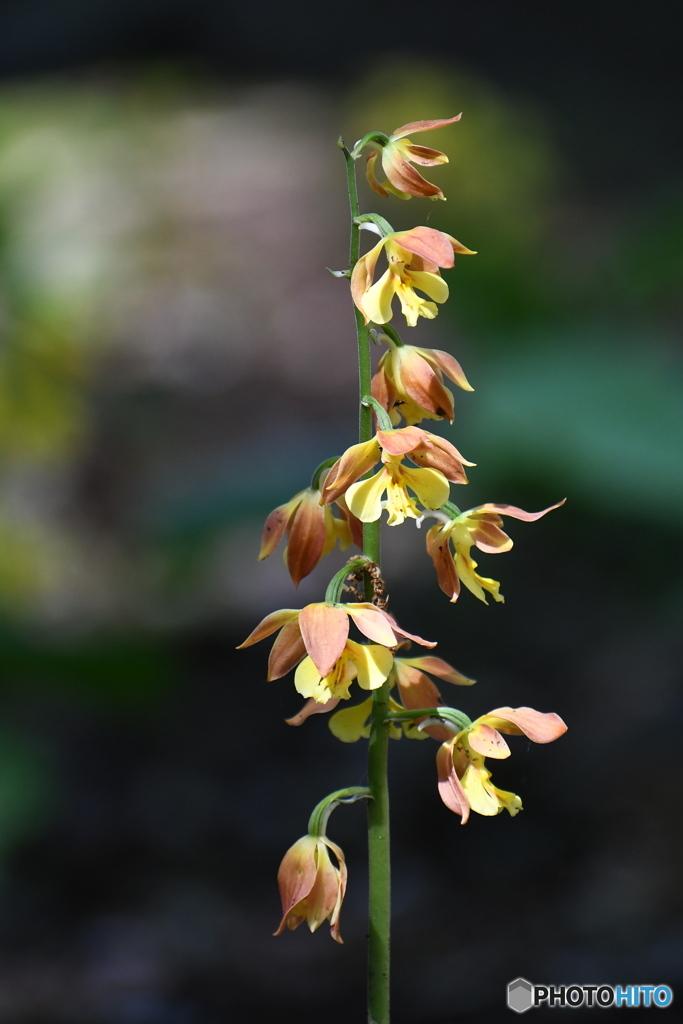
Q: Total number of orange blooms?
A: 10